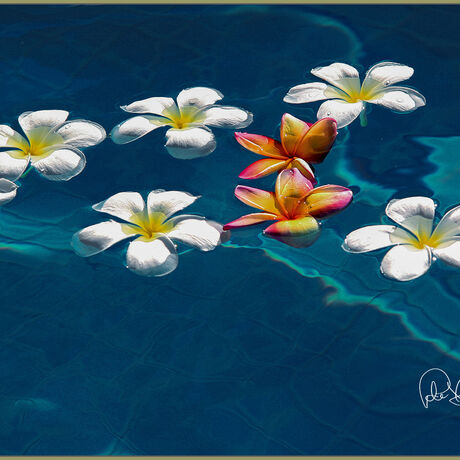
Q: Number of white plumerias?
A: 5